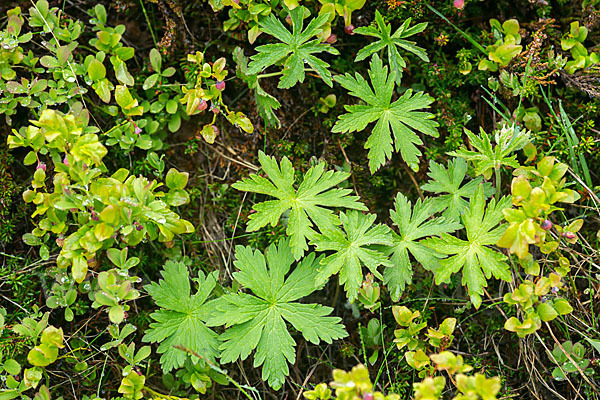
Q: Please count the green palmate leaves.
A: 11